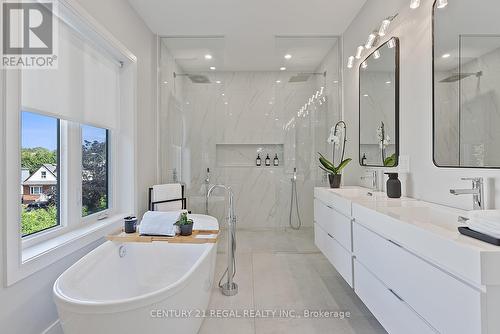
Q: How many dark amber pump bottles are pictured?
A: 3